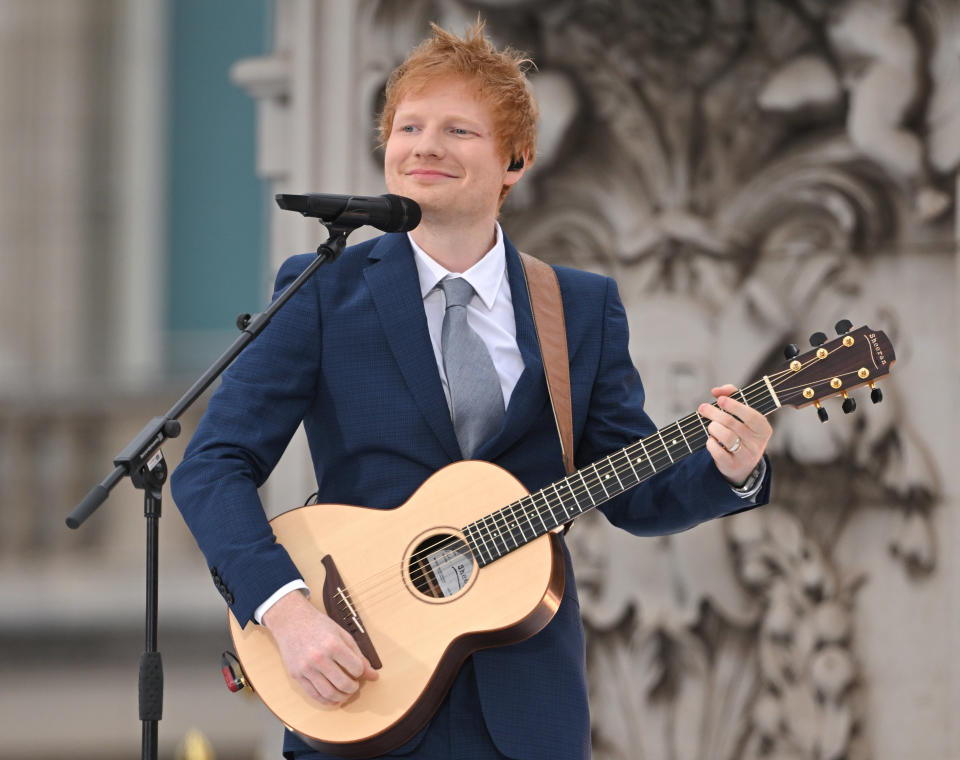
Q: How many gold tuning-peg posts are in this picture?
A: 6